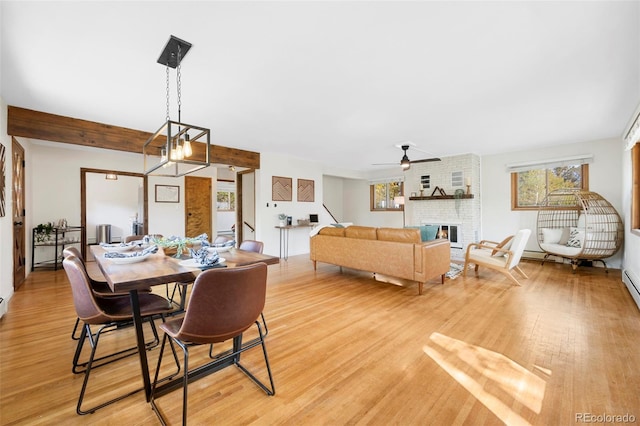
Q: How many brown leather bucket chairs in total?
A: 6